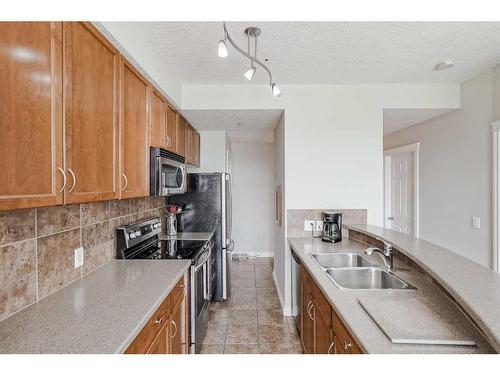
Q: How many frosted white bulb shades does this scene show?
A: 3